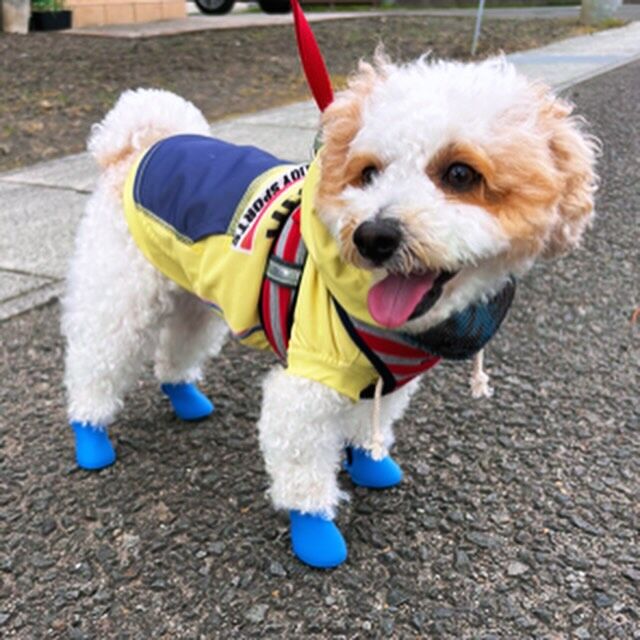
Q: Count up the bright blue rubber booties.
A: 4